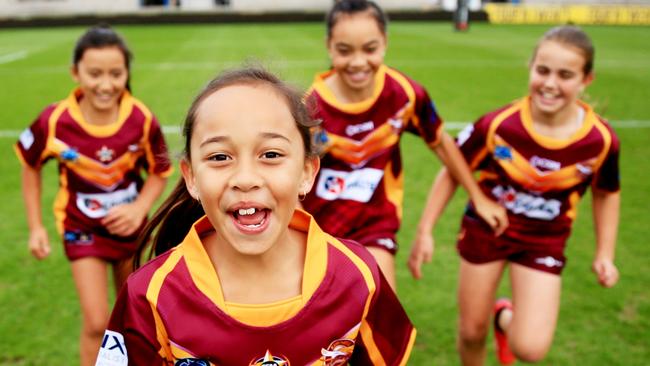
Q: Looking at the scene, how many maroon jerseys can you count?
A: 4